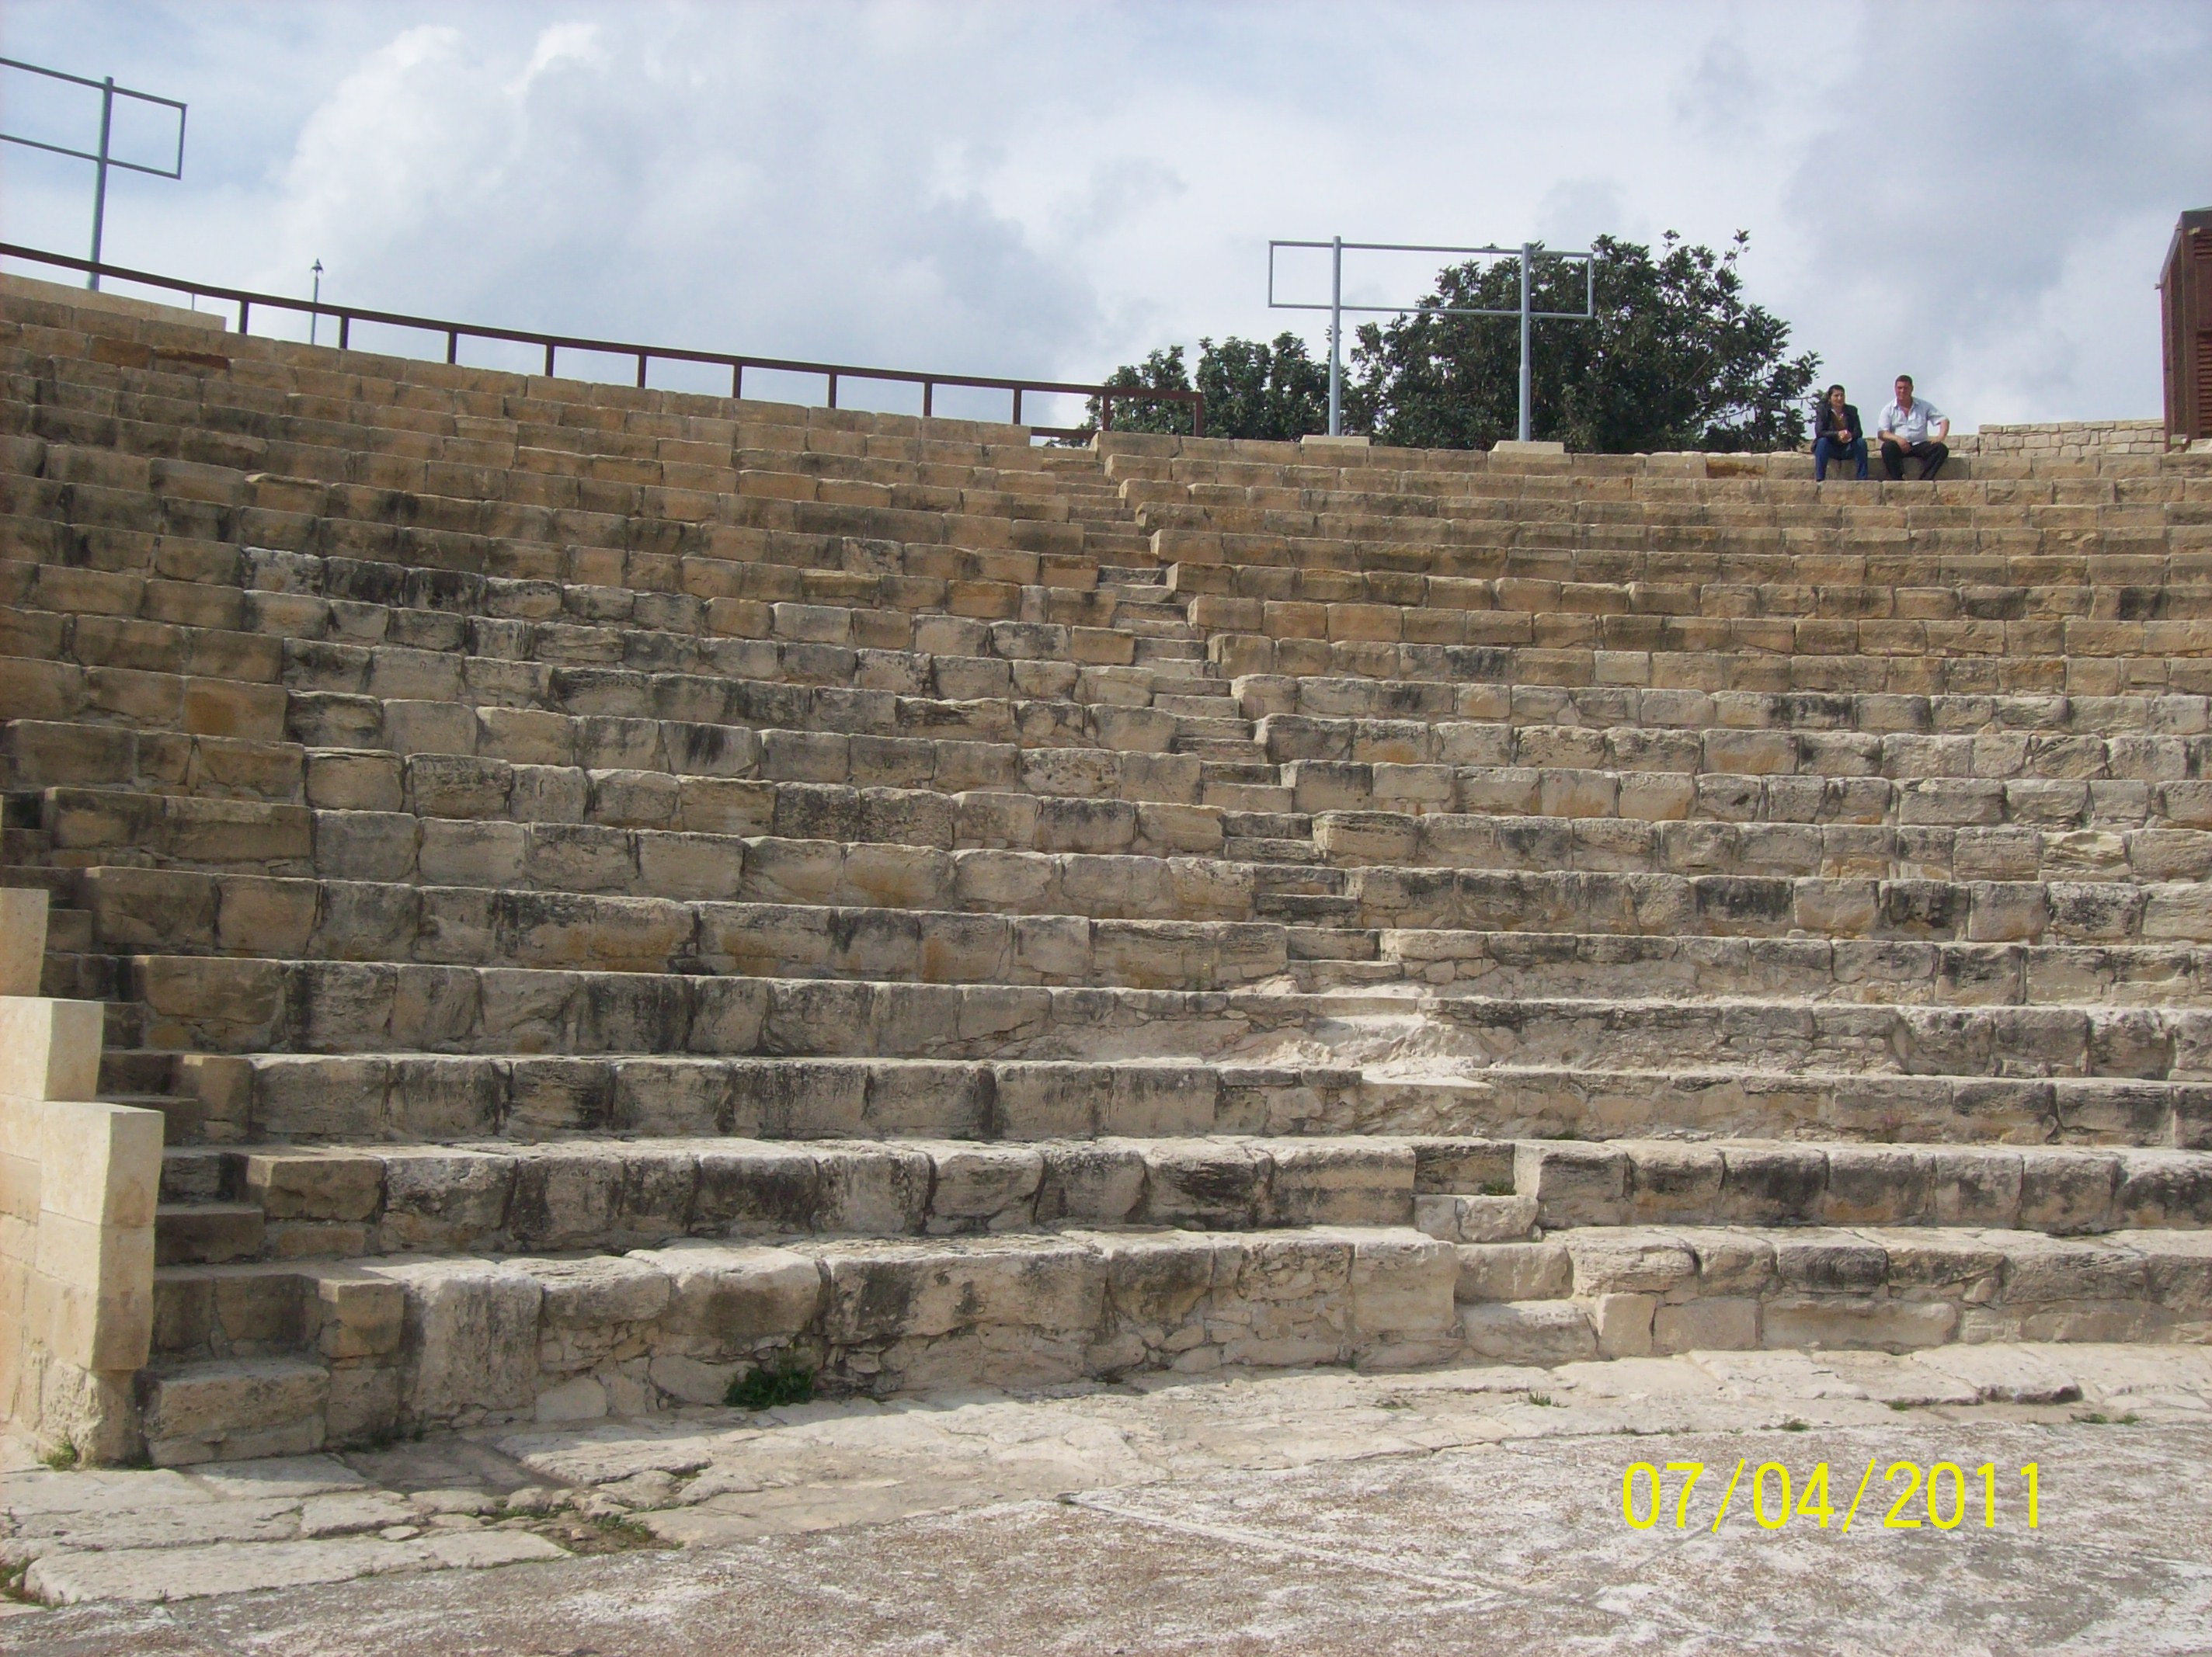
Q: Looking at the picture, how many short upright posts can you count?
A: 11